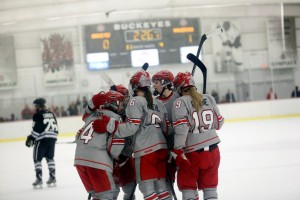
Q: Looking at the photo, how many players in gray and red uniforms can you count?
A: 5